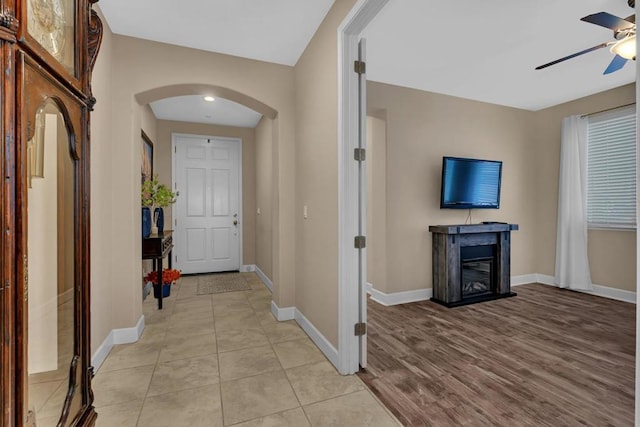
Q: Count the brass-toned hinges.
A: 4